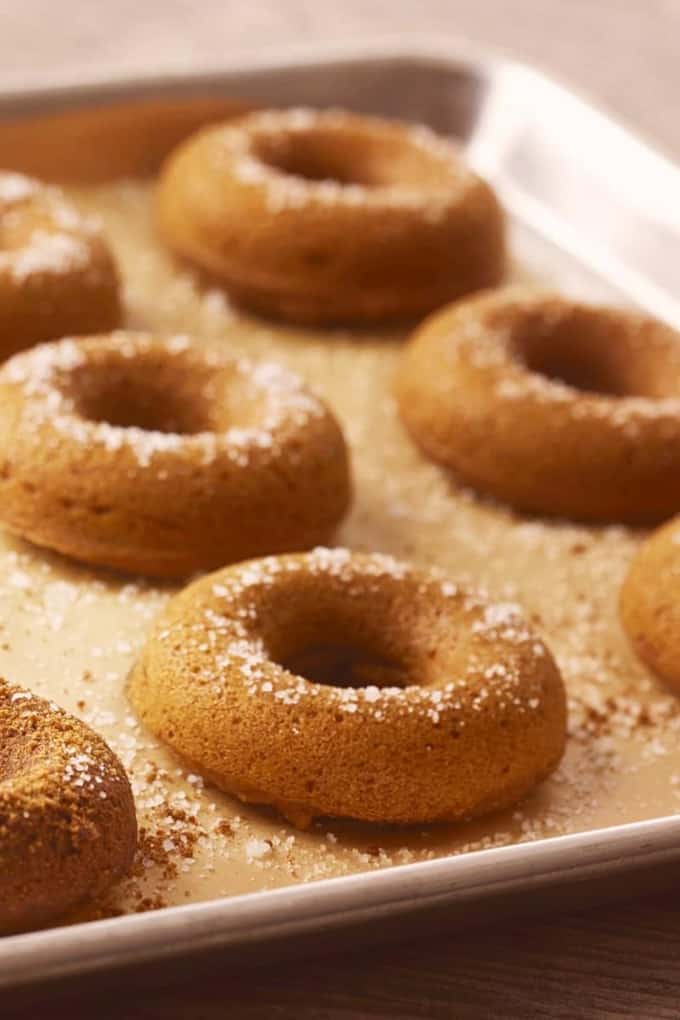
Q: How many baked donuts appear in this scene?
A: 7